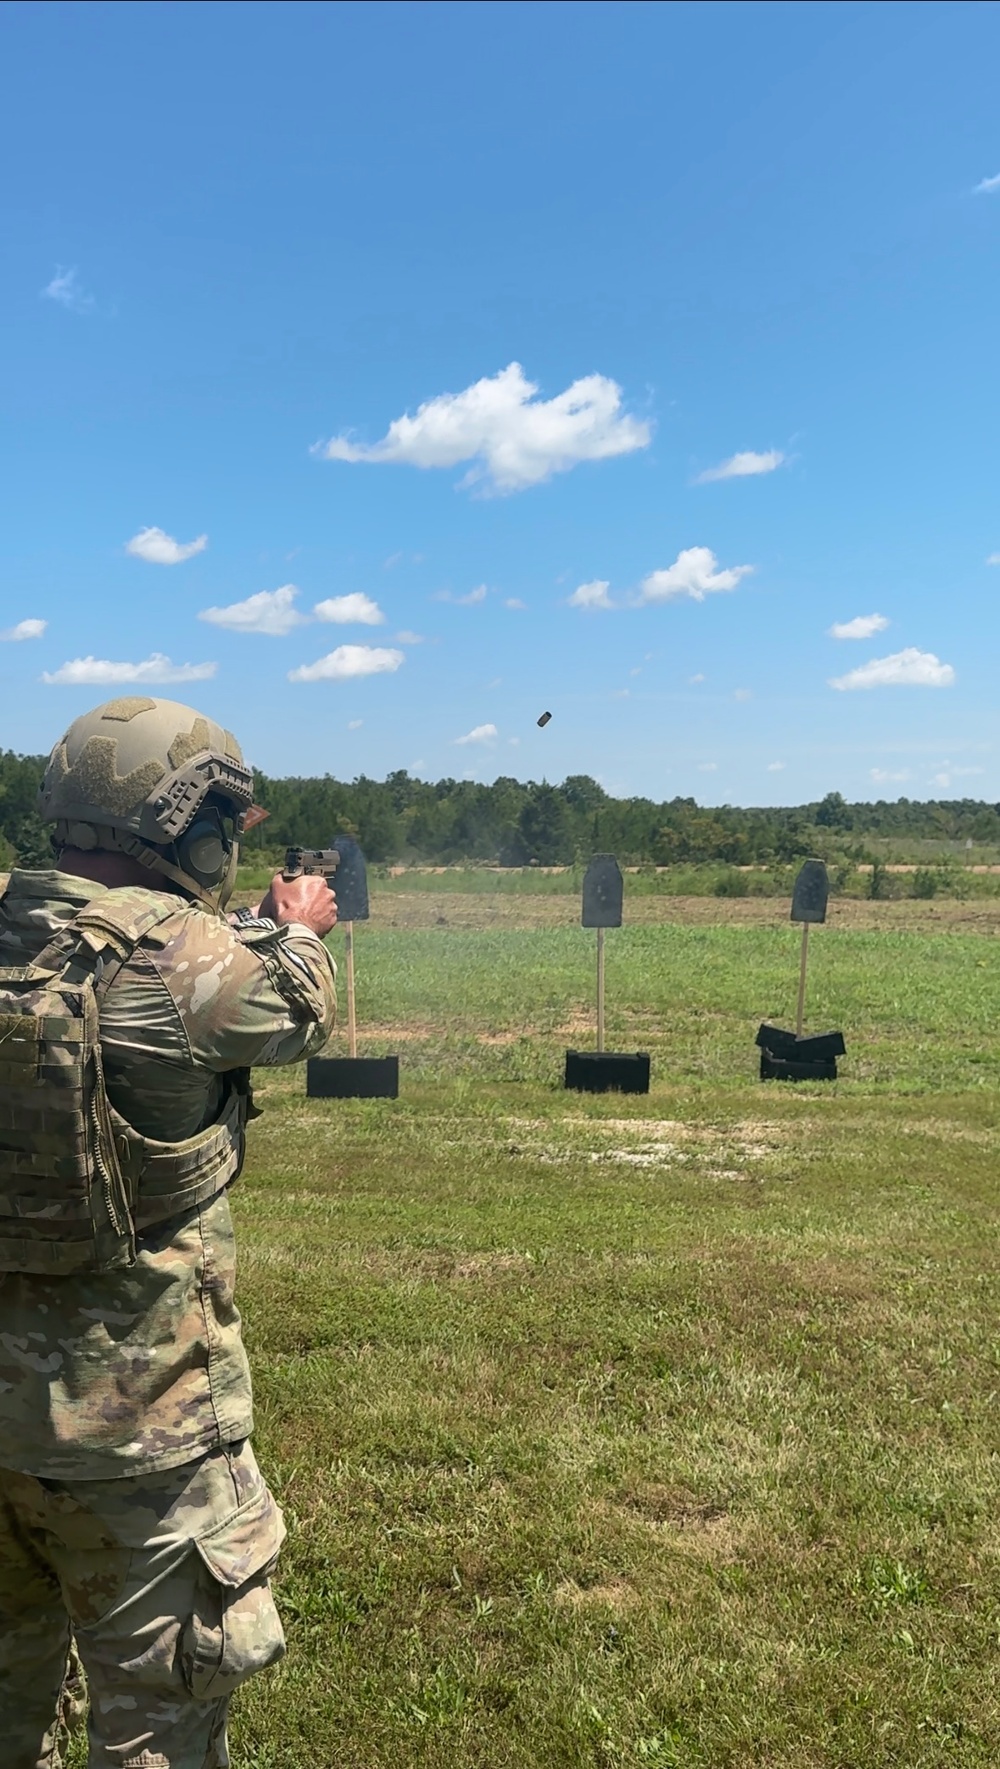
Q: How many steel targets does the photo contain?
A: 3